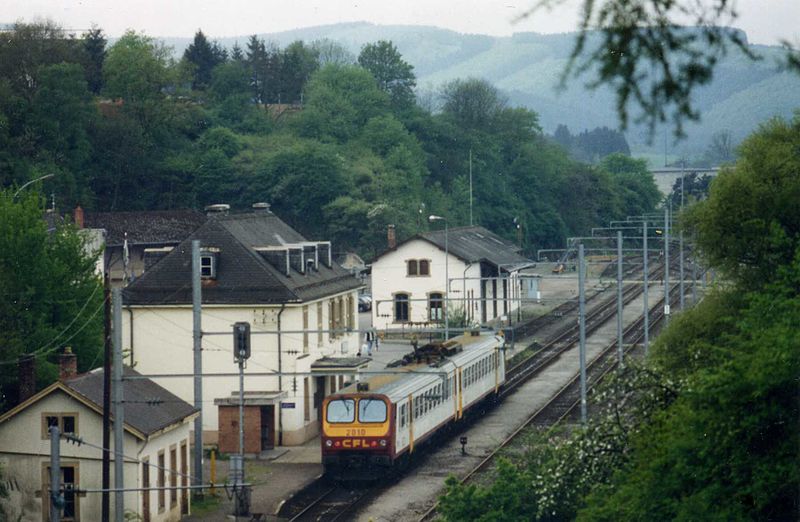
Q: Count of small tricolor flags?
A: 0